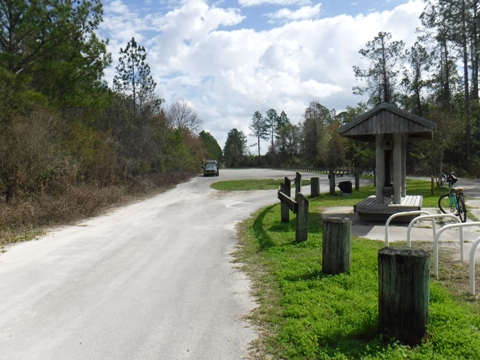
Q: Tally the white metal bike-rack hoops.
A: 4